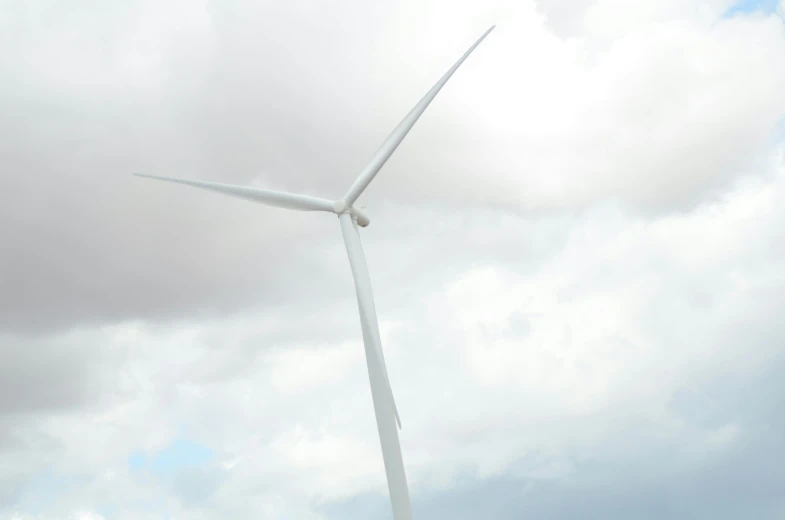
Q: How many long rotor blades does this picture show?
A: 3